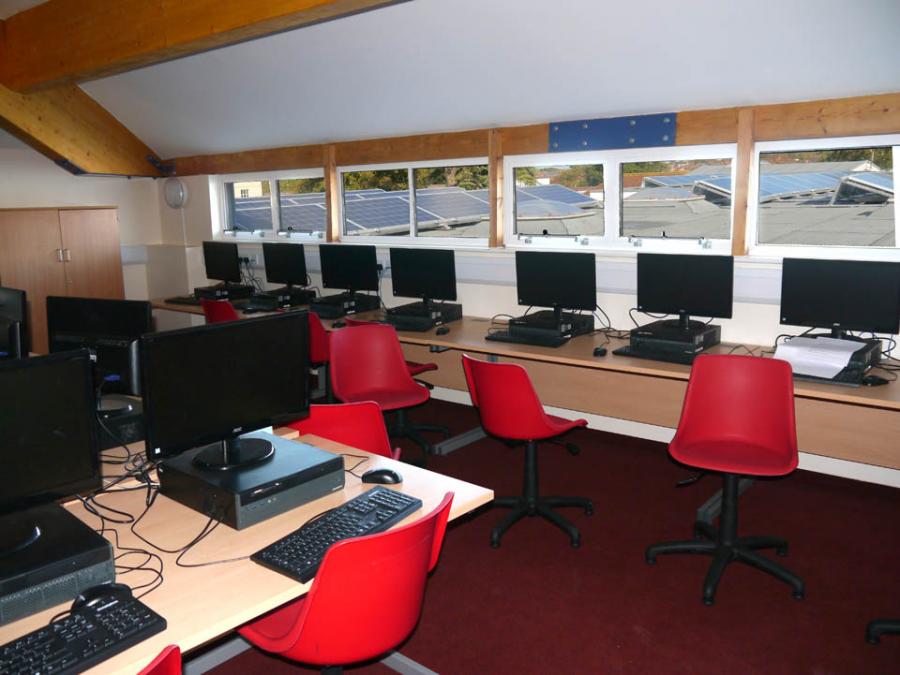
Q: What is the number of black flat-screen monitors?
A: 11